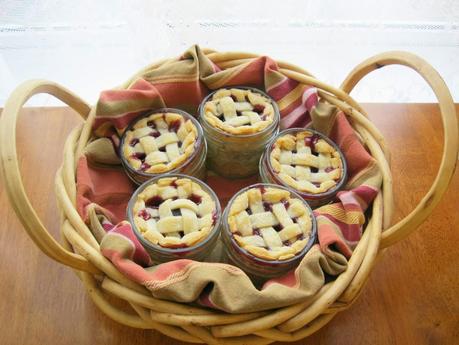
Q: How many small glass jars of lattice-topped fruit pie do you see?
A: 5